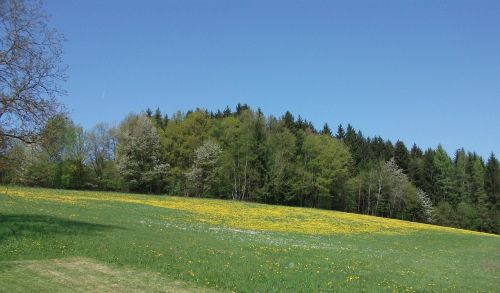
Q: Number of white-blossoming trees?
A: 4